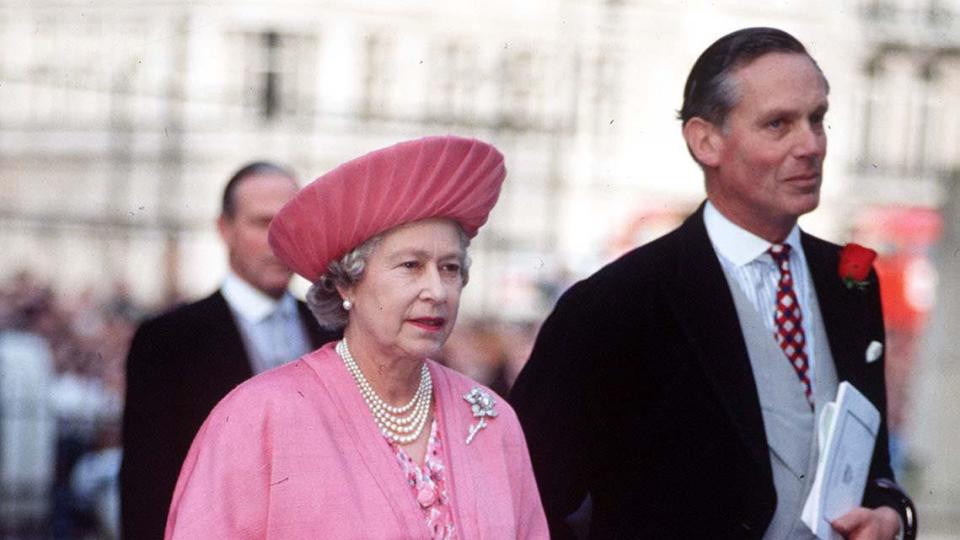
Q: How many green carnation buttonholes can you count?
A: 0